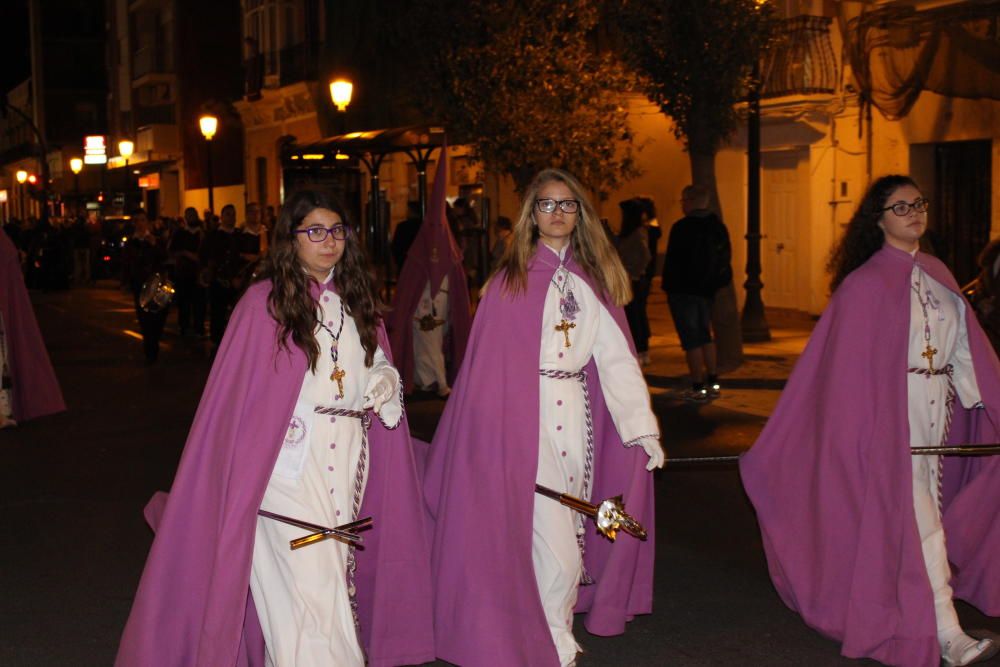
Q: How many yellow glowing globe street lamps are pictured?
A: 5